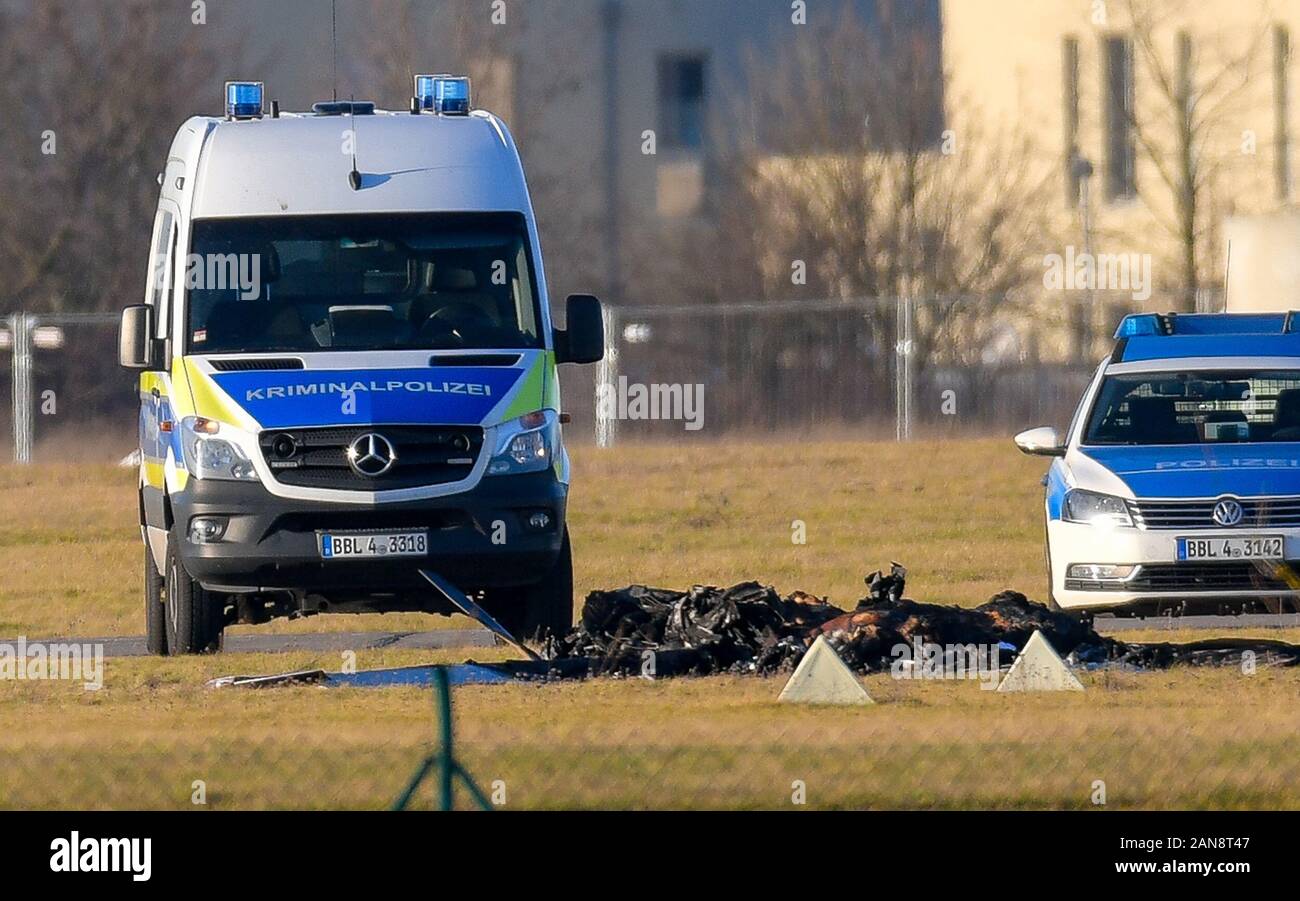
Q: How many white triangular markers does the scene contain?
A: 2